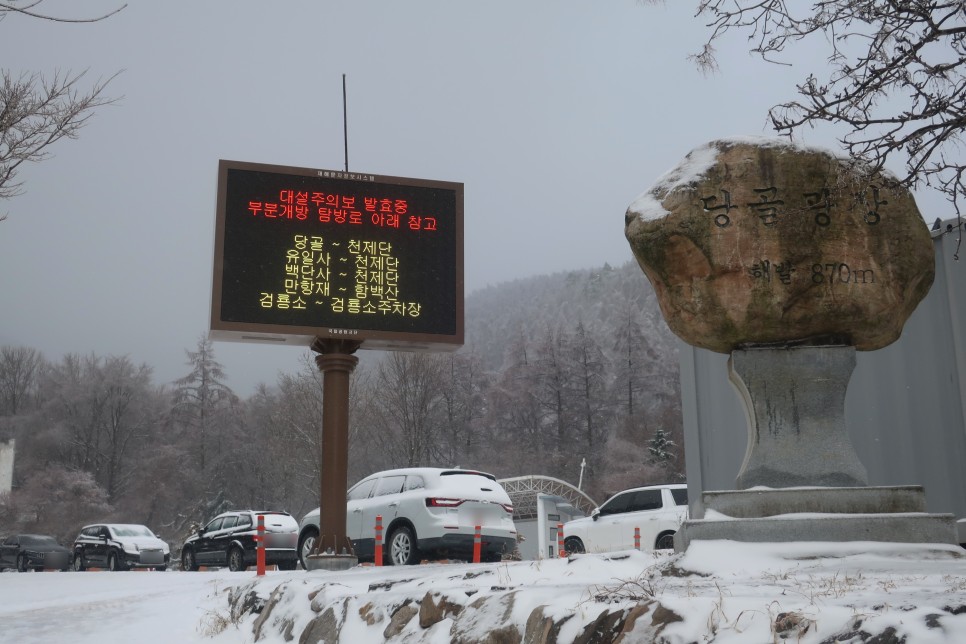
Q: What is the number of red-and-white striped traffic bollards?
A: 5